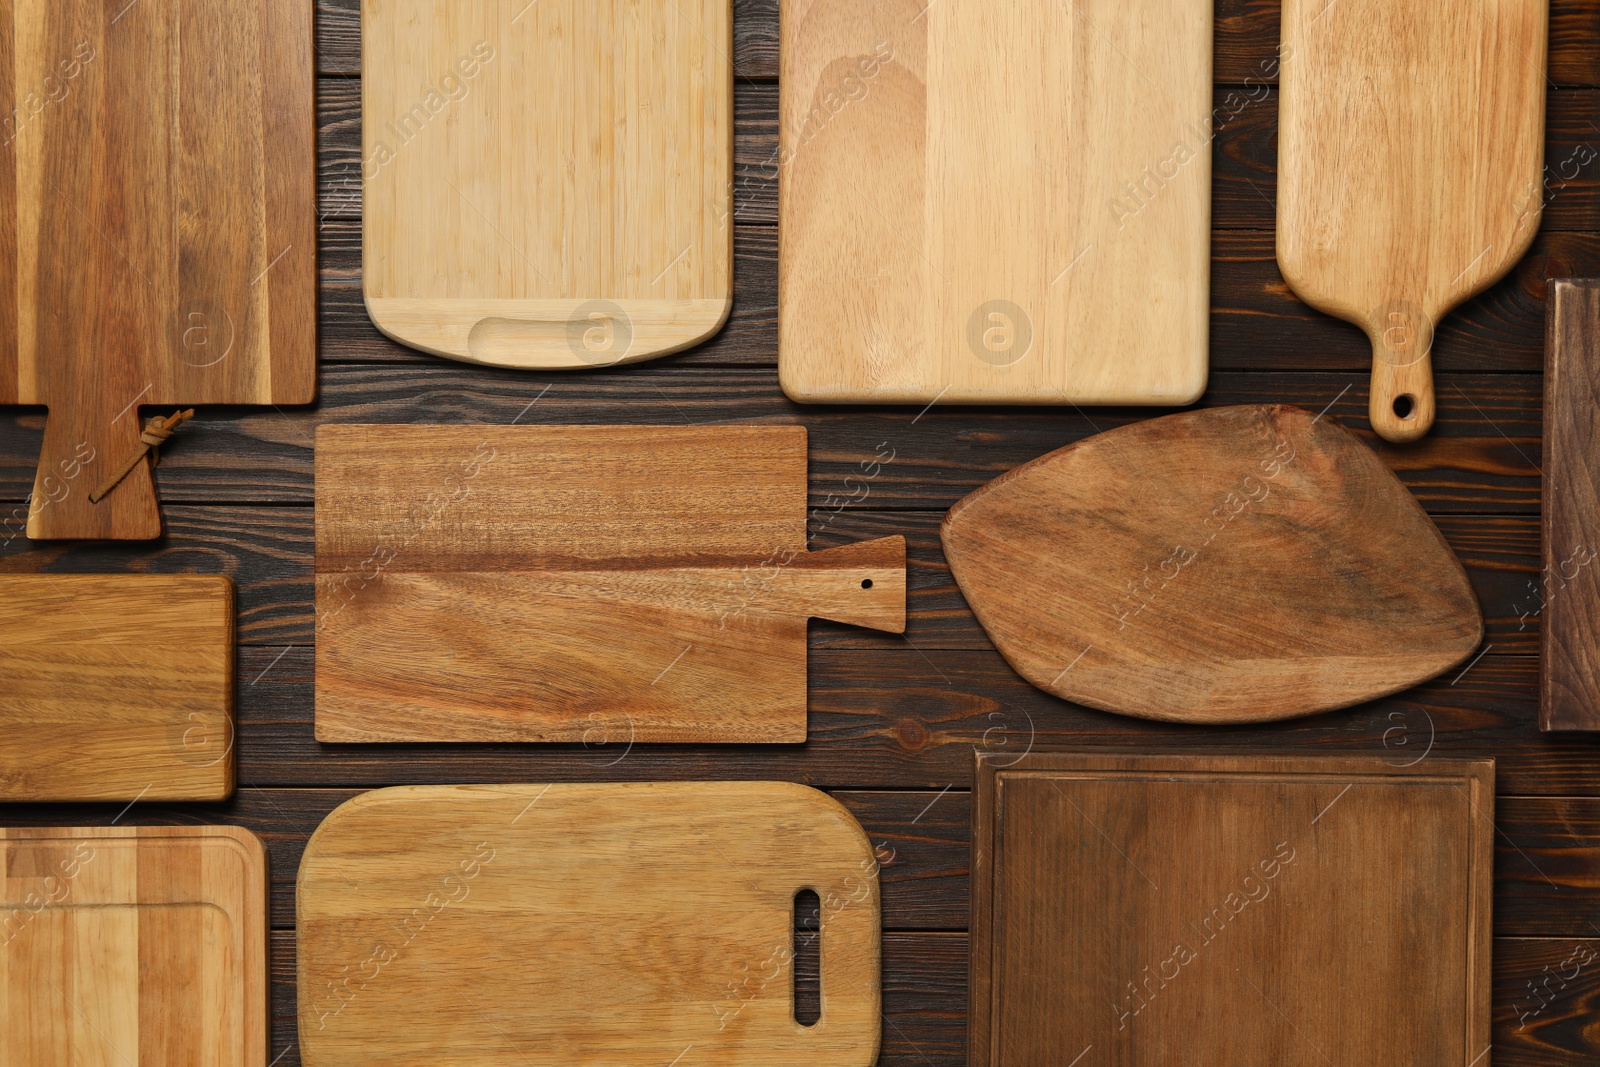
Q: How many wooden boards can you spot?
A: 11